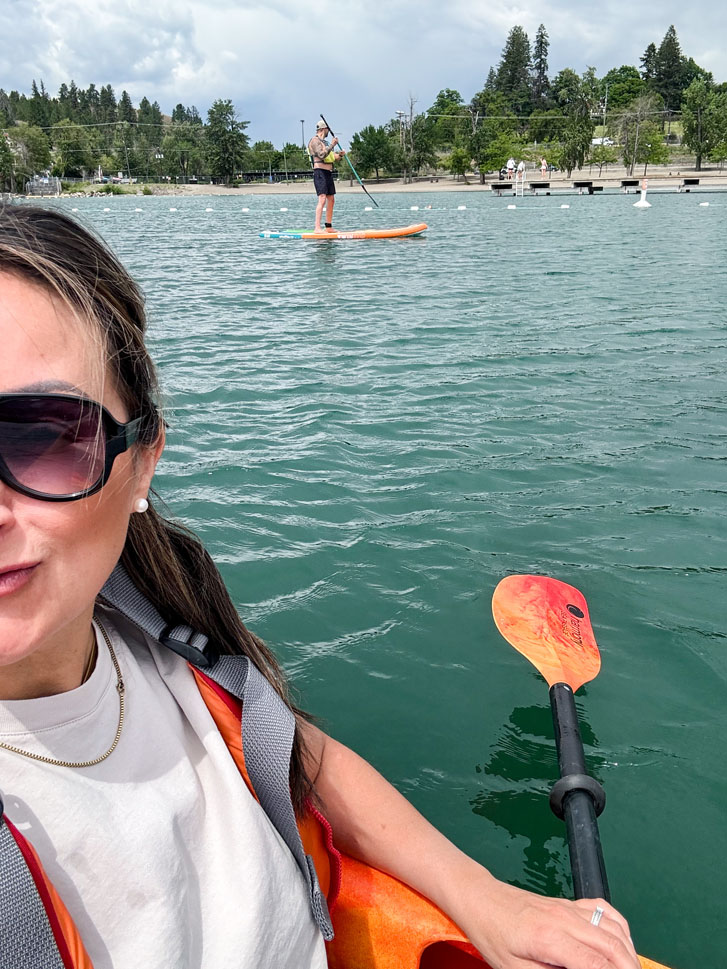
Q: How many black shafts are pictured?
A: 1